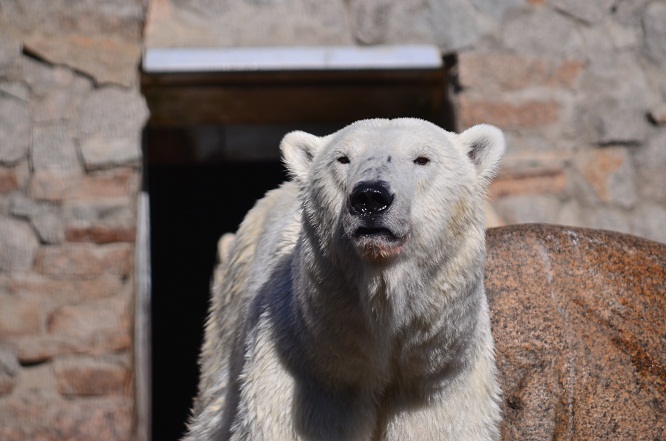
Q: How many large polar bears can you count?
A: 1